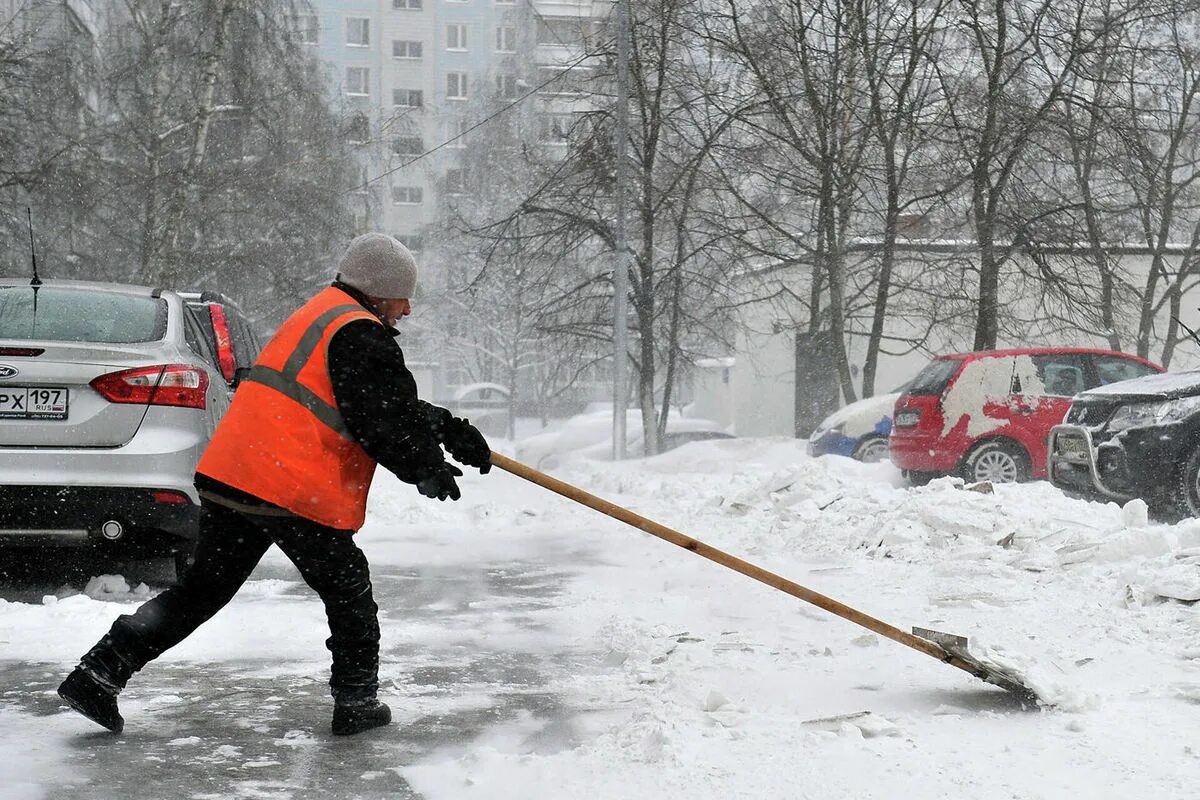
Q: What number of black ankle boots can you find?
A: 2